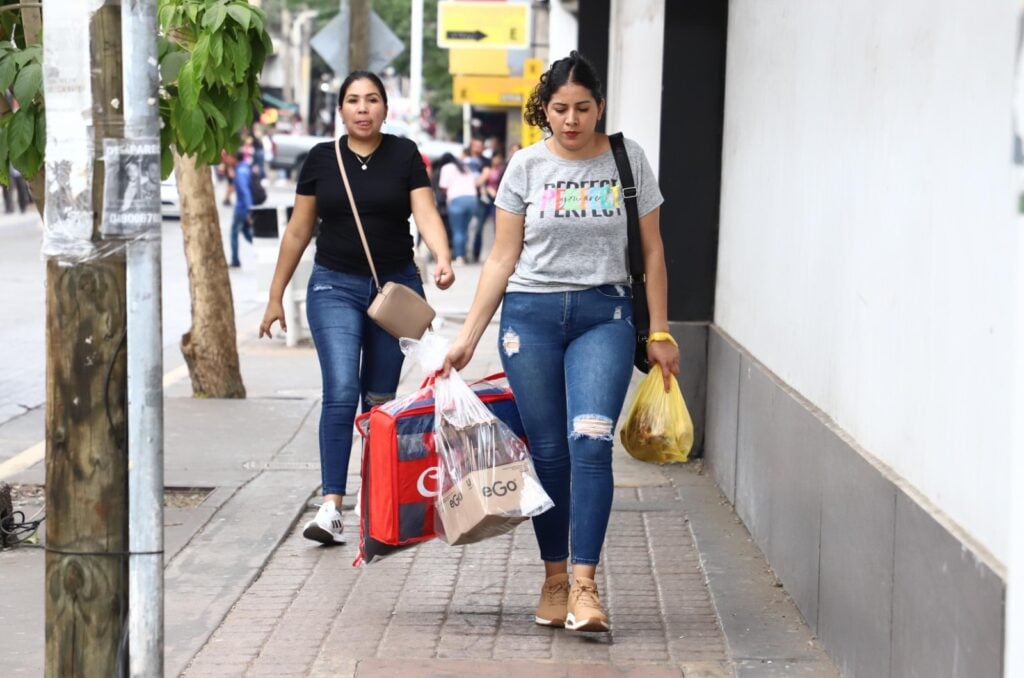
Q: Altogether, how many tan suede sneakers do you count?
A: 2